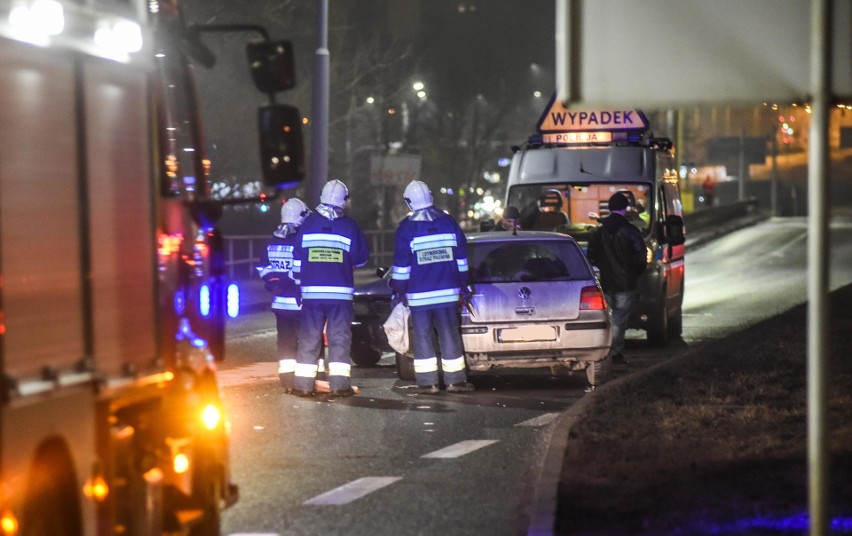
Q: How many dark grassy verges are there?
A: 1